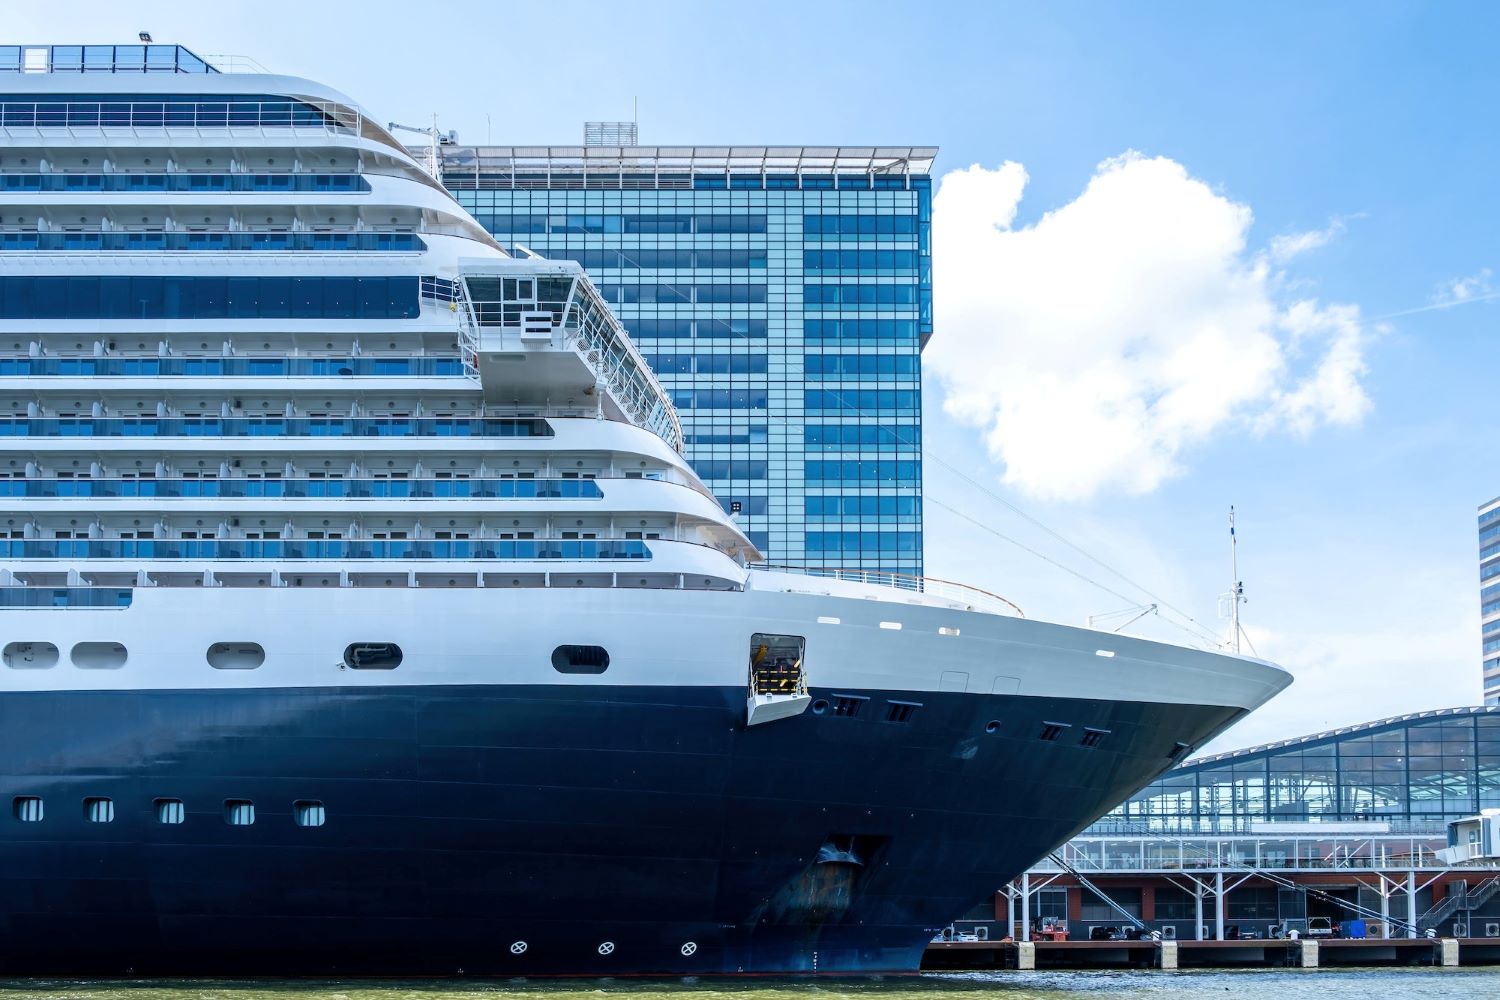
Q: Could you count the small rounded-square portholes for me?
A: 5